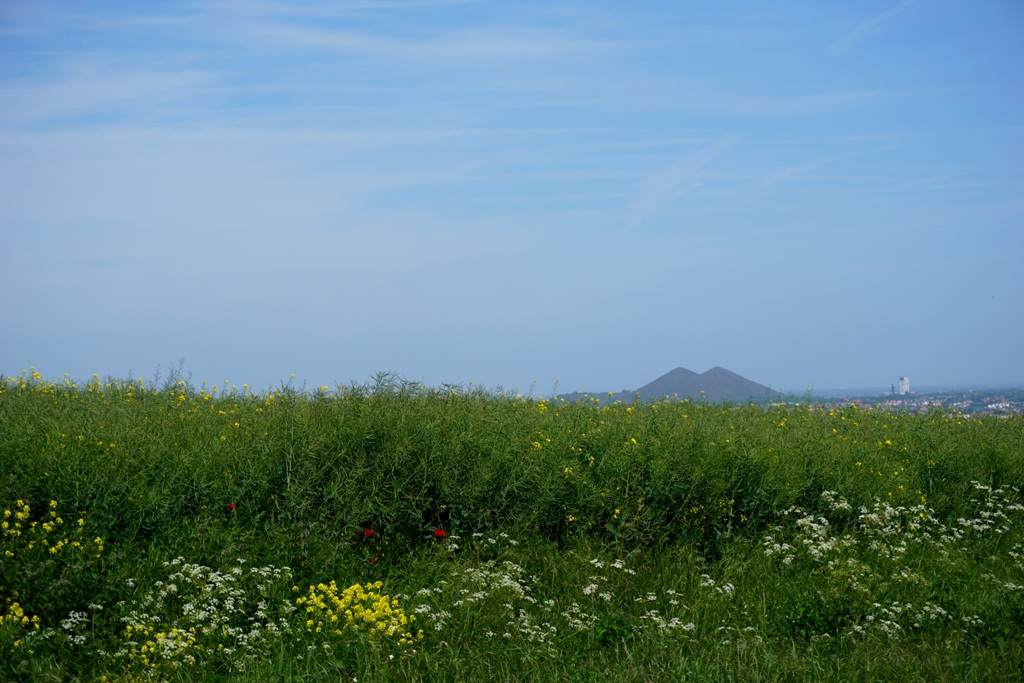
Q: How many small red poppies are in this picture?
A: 4